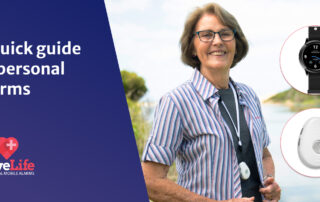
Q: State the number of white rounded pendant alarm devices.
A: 2